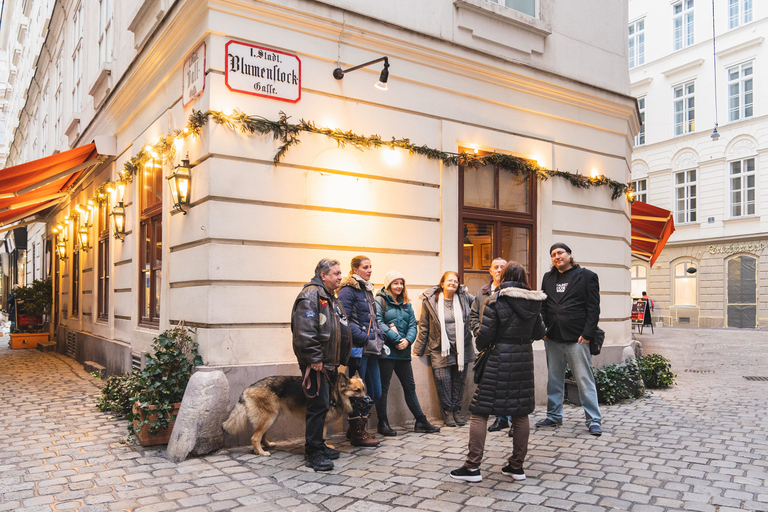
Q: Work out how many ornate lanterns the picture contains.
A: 4